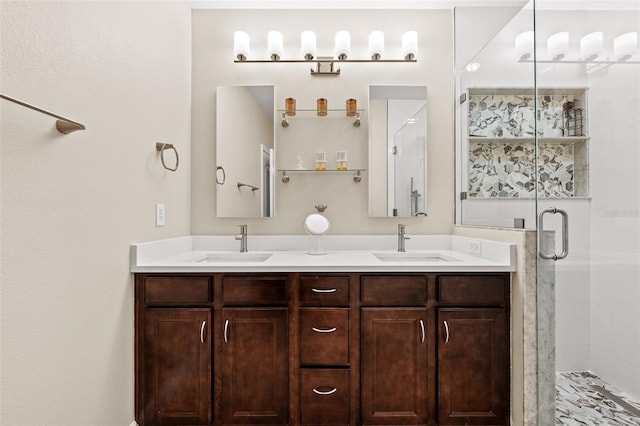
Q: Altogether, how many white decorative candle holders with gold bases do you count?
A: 2